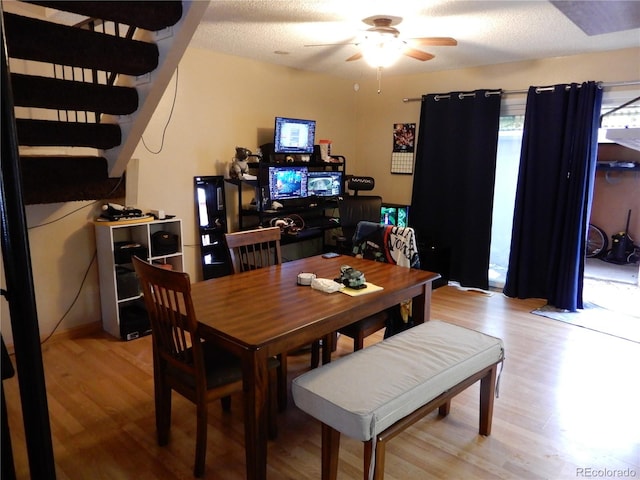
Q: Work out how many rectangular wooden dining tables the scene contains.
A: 1